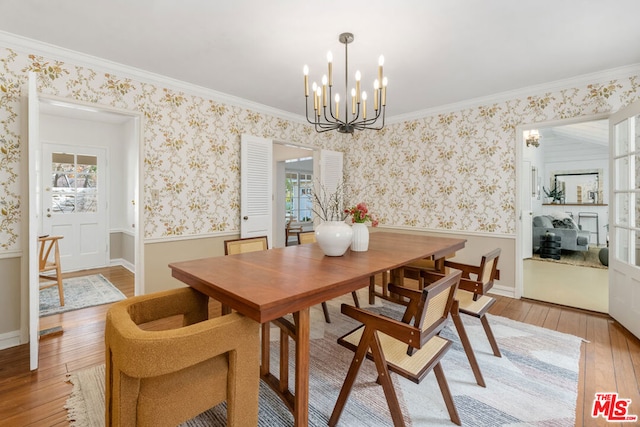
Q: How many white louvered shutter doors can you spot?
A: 2